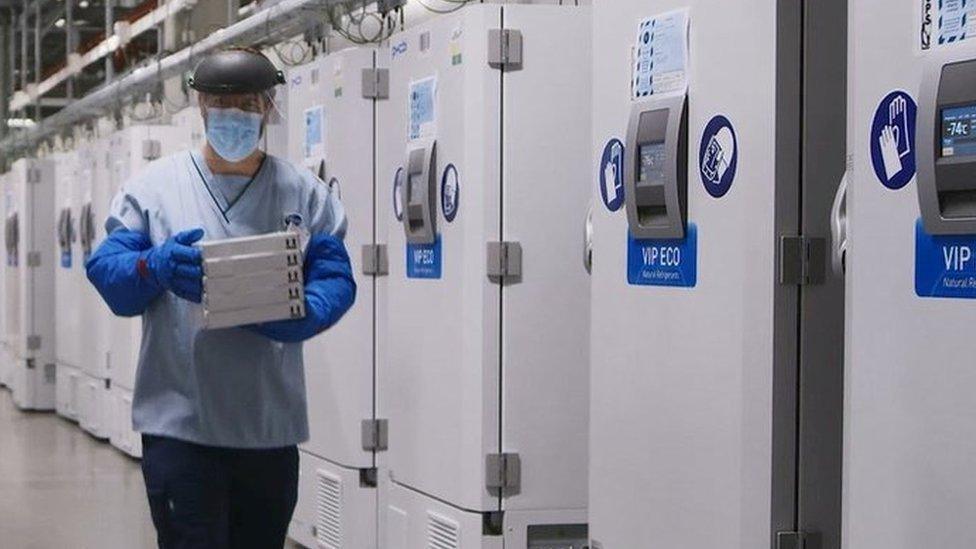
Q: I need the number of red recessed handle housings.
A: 0